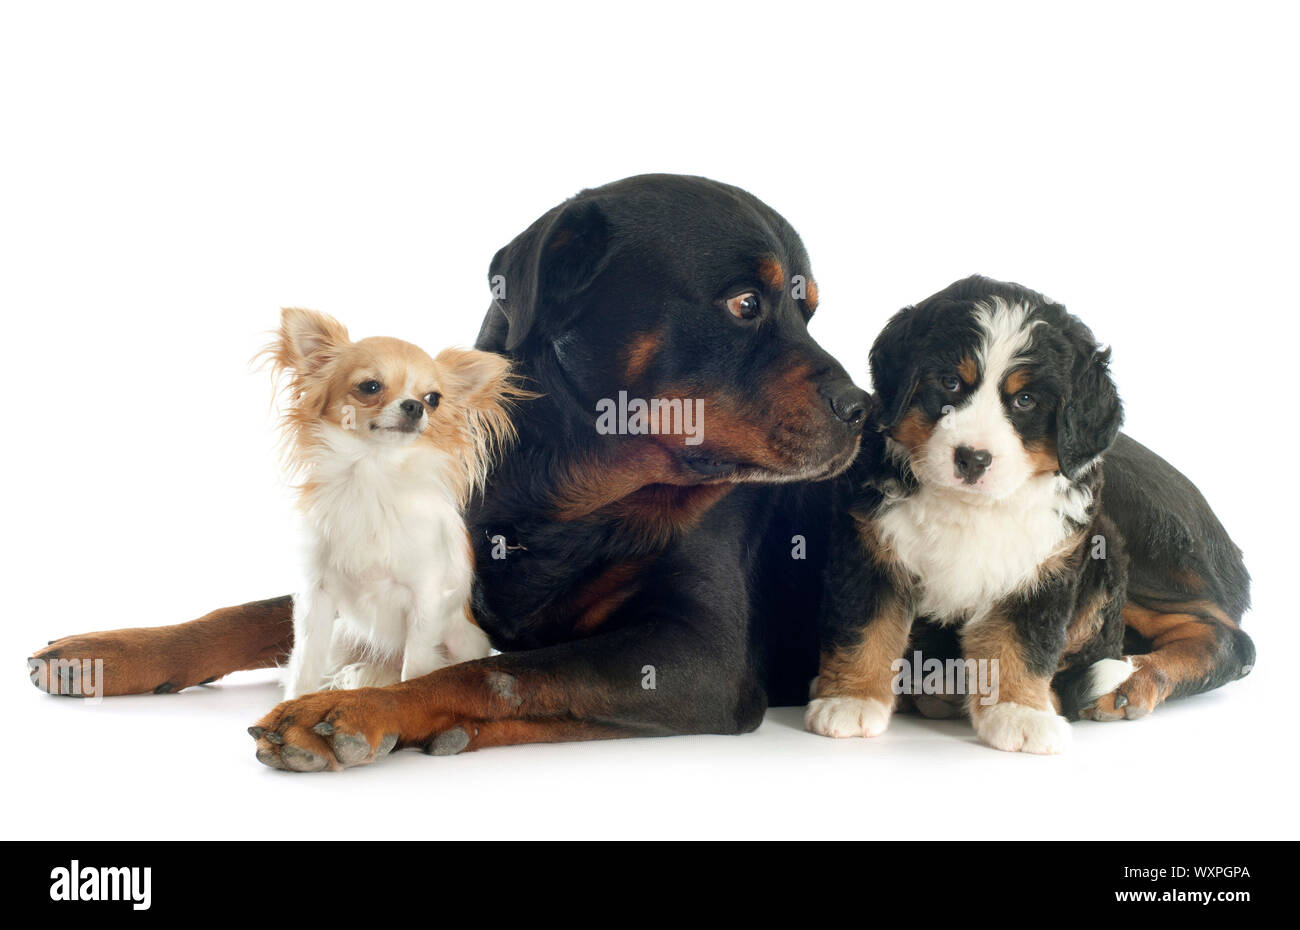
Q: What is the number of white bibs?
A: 2